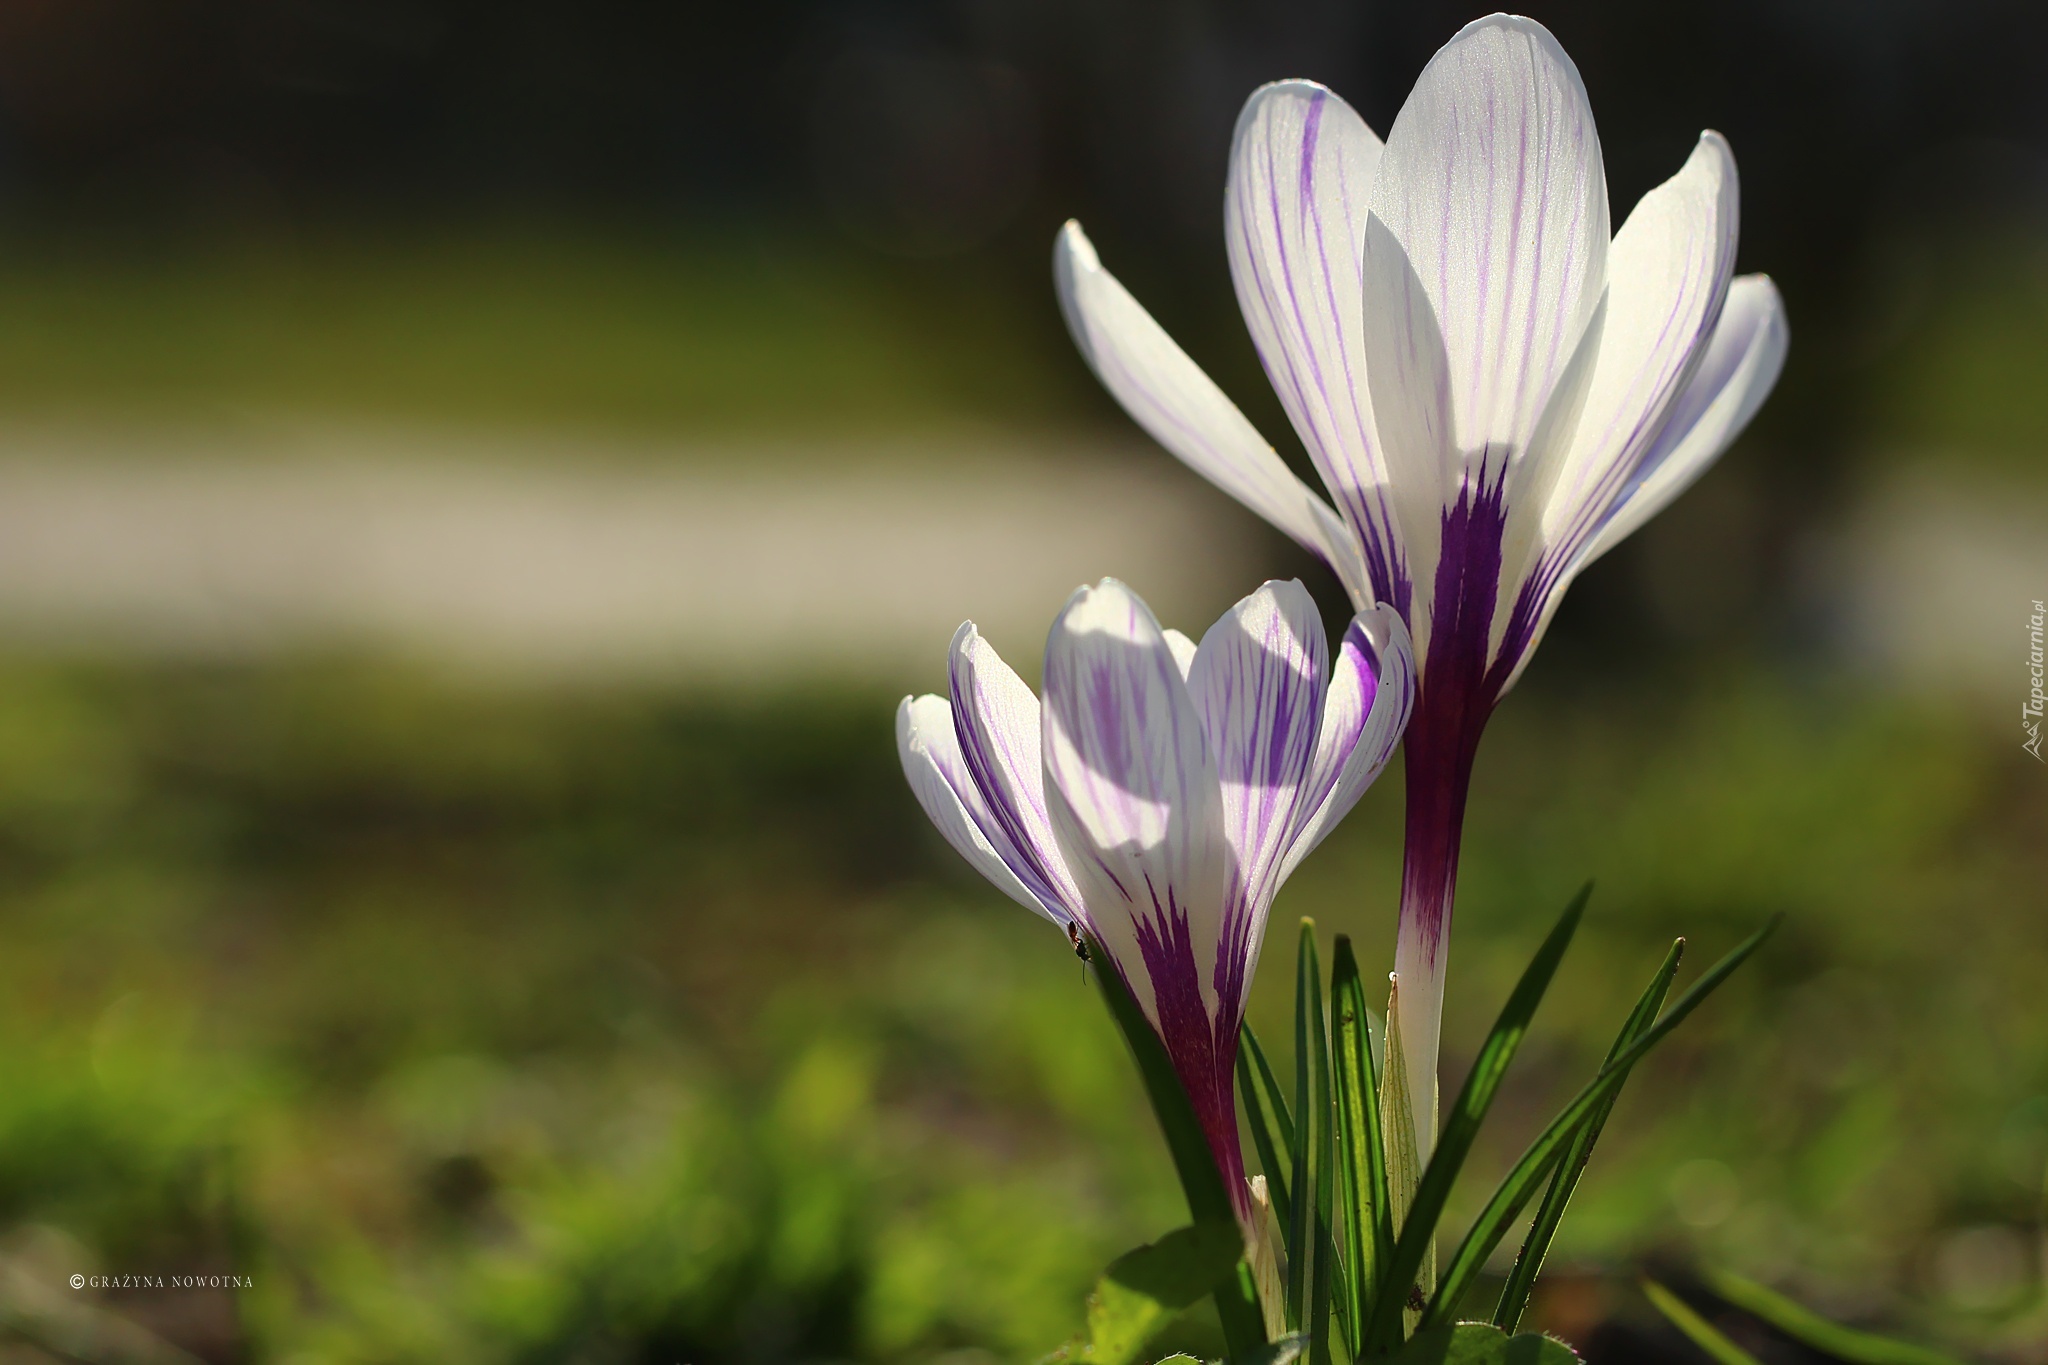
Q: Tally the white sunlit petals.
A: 11